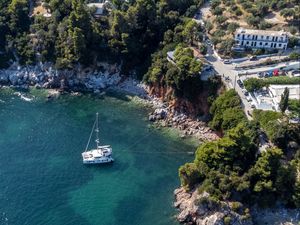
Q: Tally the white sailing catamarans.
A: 1